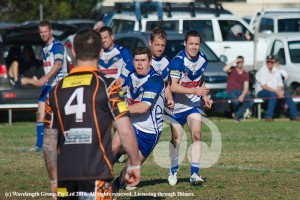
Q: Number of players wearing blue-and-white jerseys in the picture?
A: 5